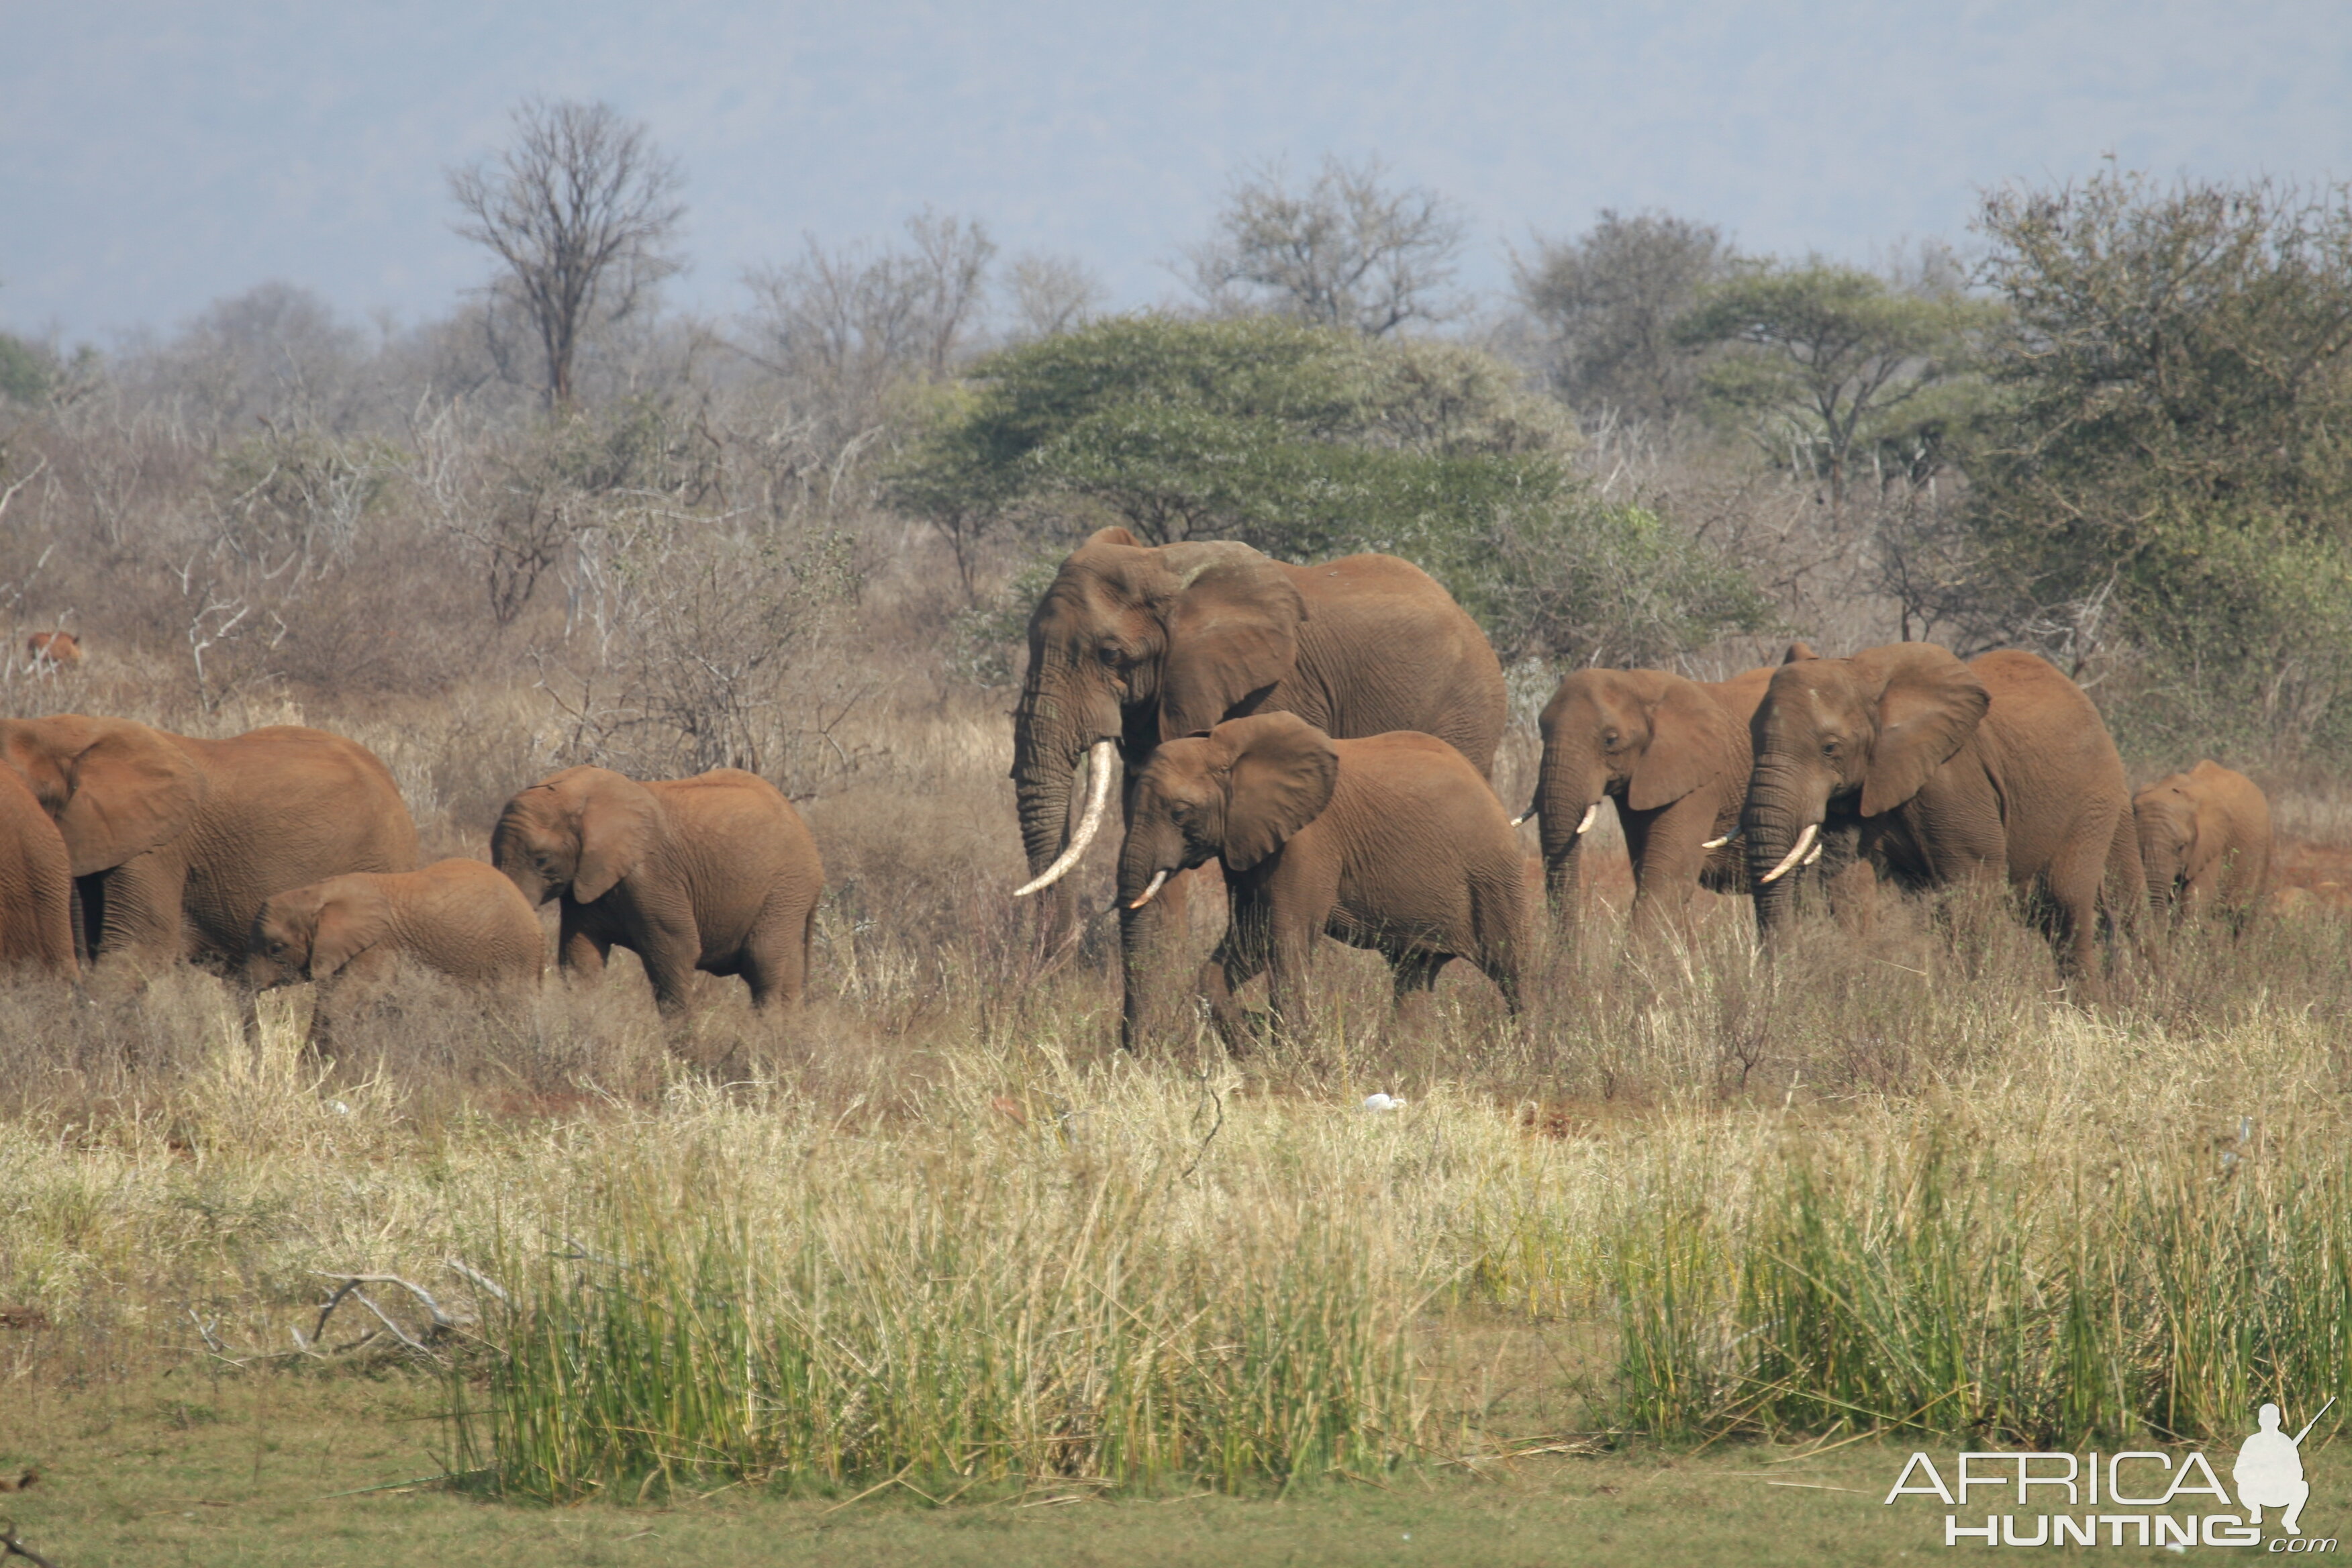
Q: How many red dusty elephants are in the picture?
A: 9